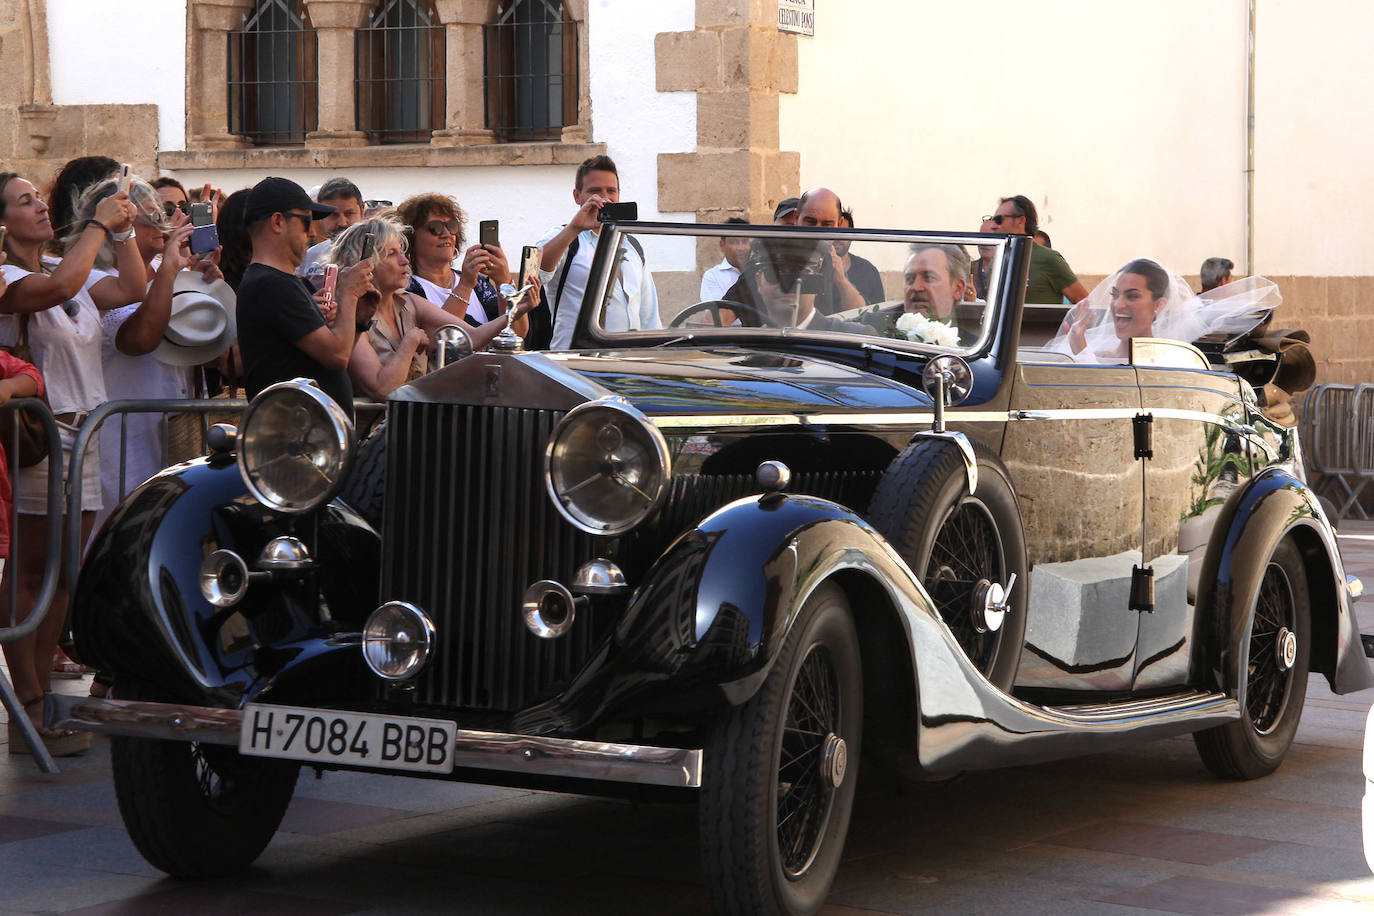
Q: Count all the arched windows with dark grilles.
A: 3